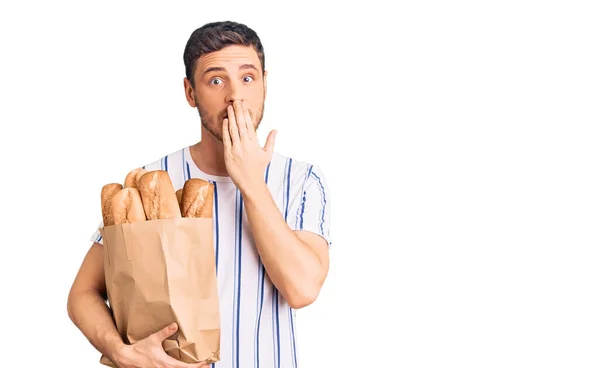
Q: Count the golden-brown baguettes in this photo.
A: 6